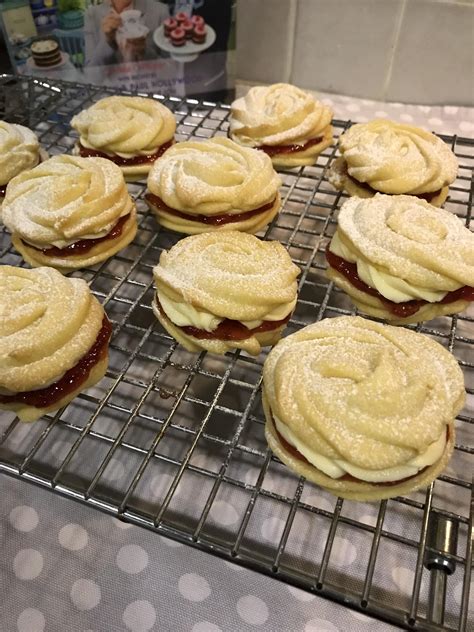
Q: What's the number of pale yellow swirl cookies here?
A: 10